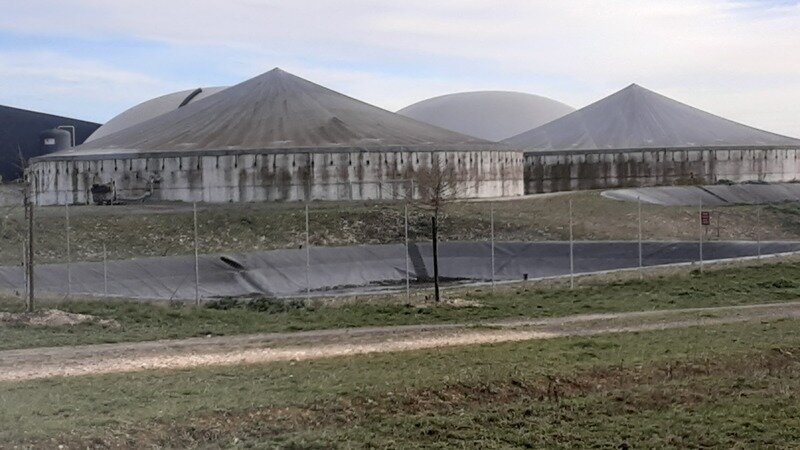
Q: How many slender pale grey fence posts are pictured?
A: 10